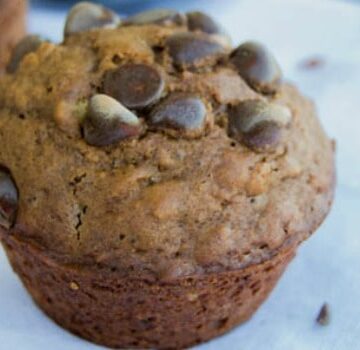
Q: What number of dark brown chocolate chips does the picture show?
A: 11